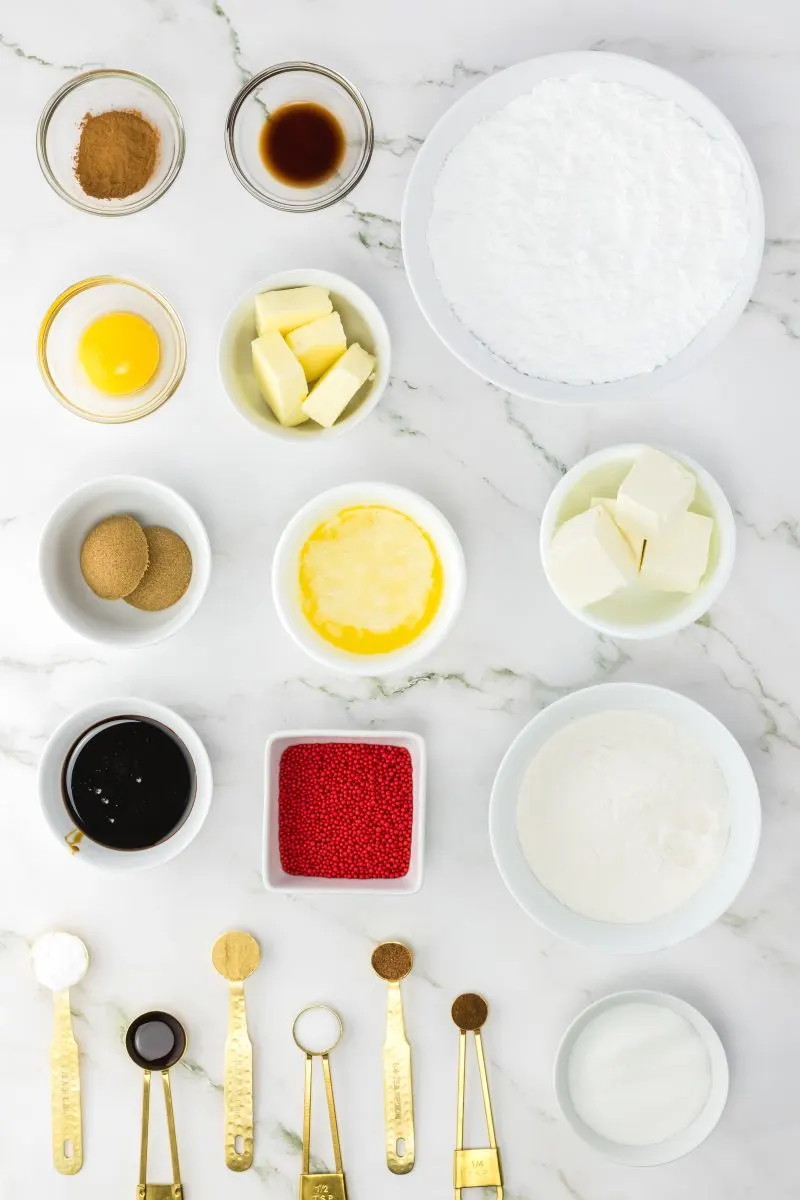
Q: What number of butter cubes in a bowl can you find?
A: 4